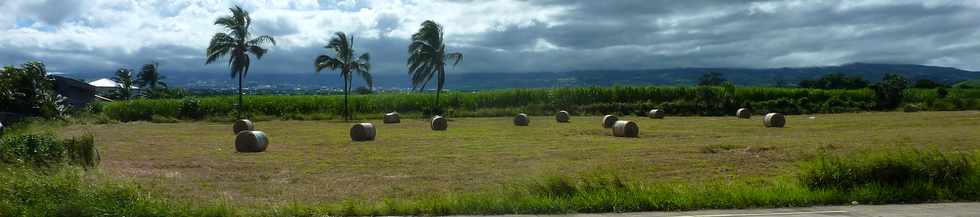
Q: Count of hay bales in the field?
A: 12